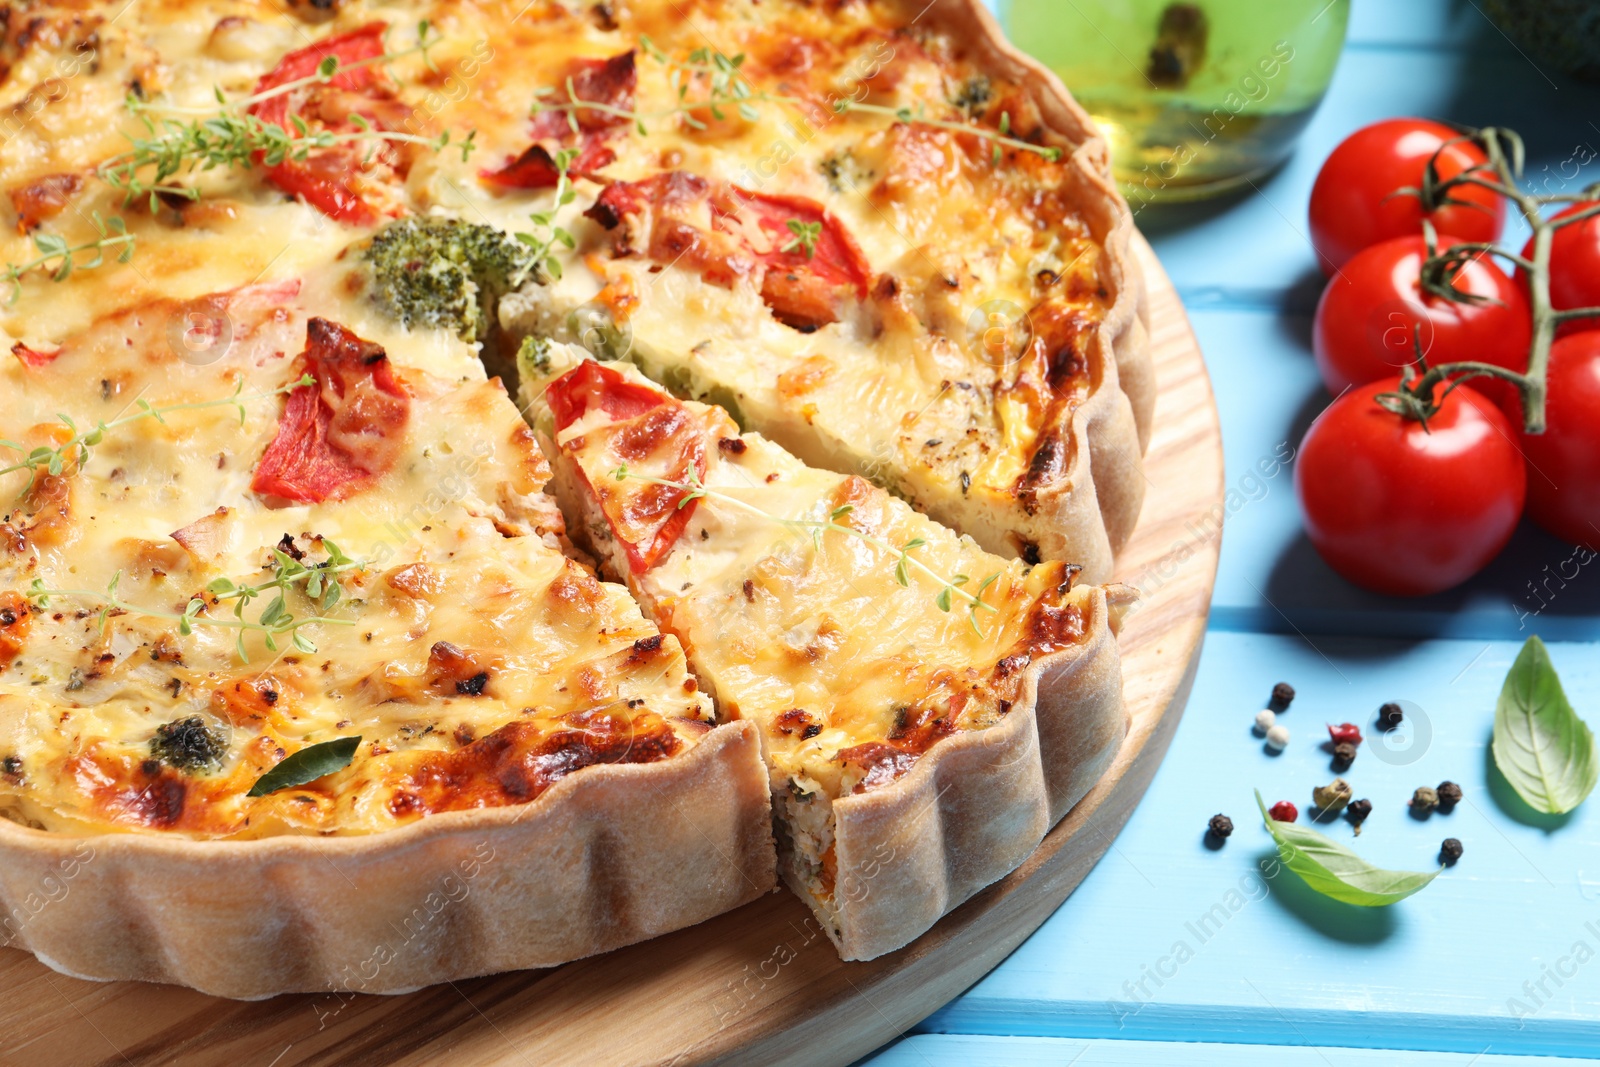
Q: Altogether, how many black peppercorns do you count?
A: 7